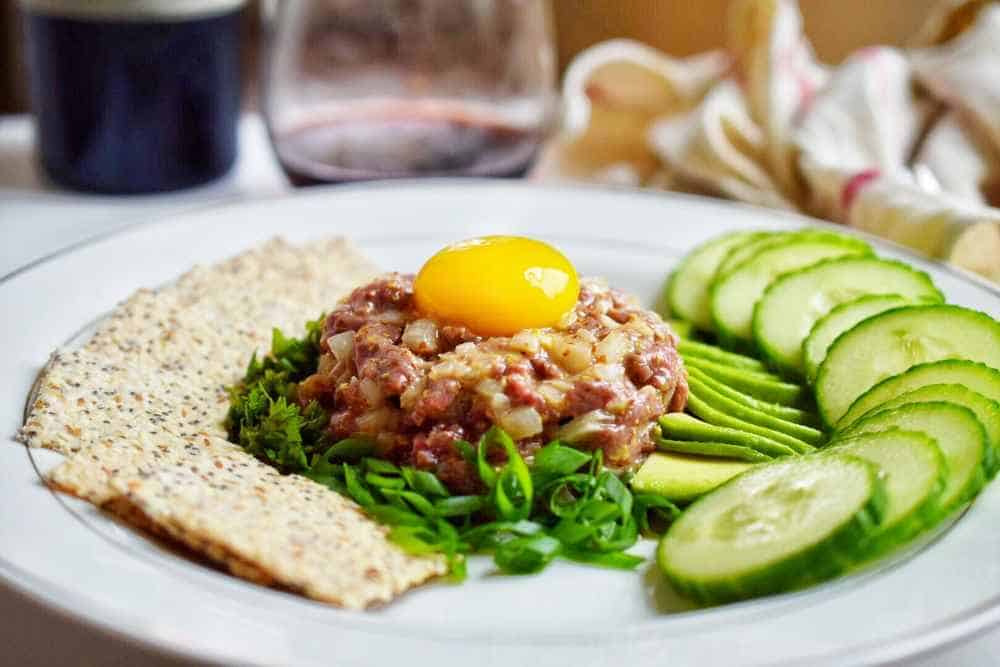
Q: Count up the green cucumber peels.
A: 11